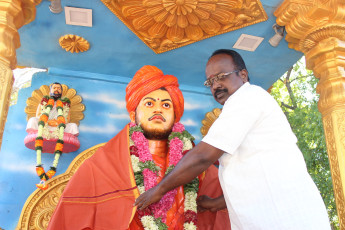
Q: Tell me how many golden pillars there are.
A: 2